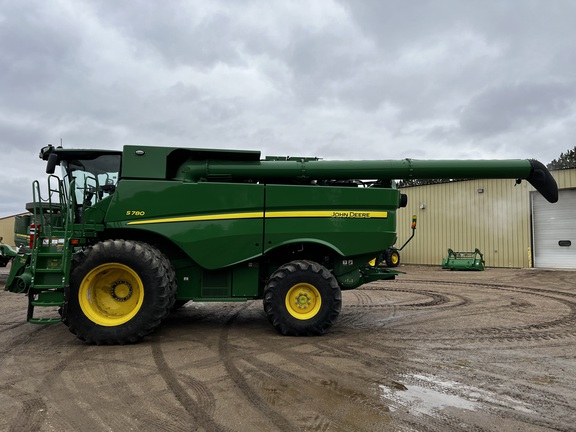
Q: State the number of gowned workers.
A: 0